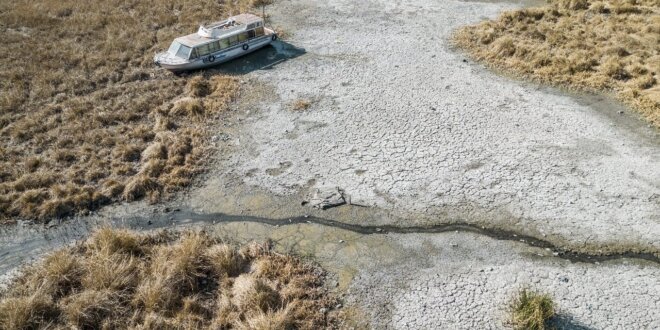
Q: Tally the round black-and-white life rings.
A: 3